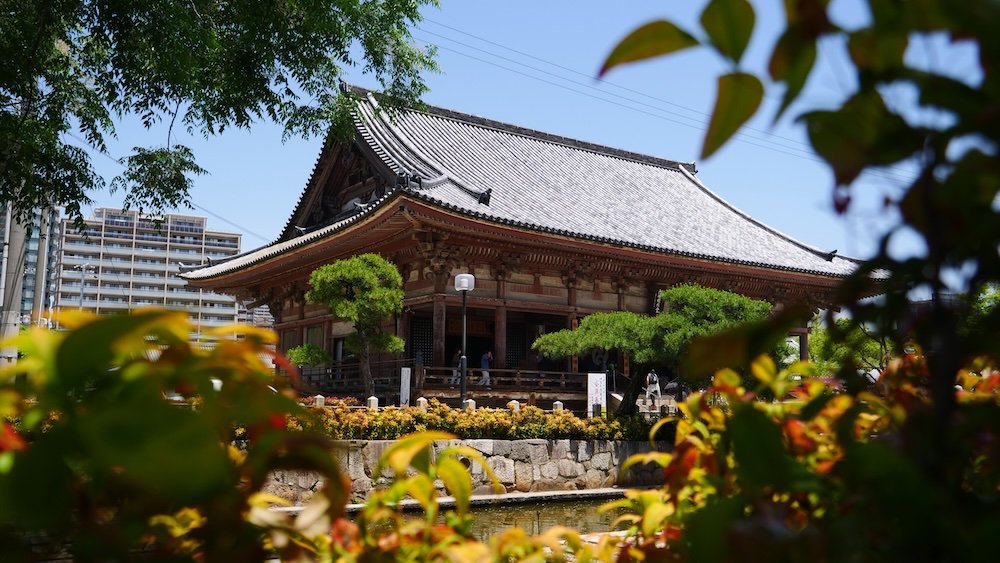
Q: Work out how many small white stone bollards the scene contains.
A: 6